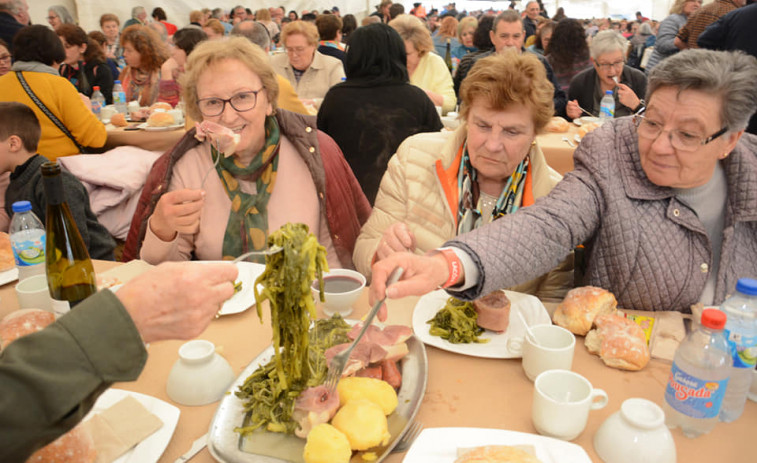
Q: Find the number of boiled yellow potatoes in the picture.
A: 3